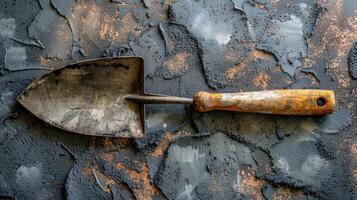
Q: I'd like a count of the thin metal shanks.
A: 1